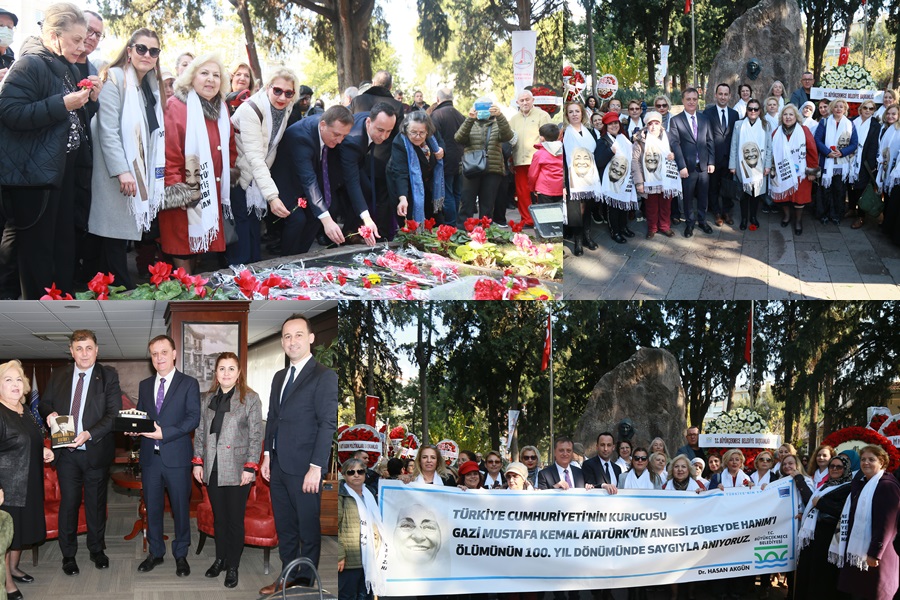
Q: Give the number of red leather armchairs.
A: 2